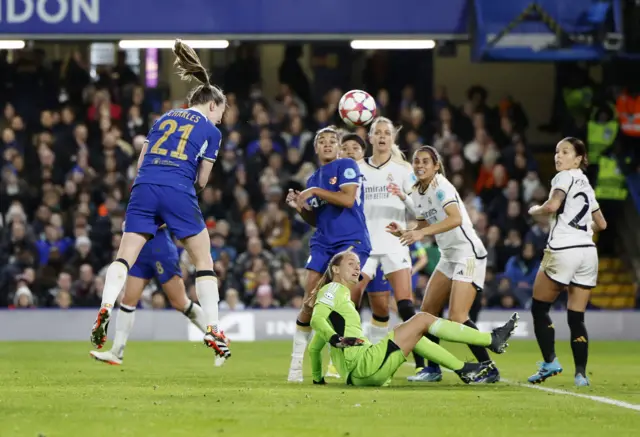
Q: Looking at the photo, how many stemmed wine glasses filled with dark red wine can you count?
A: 0